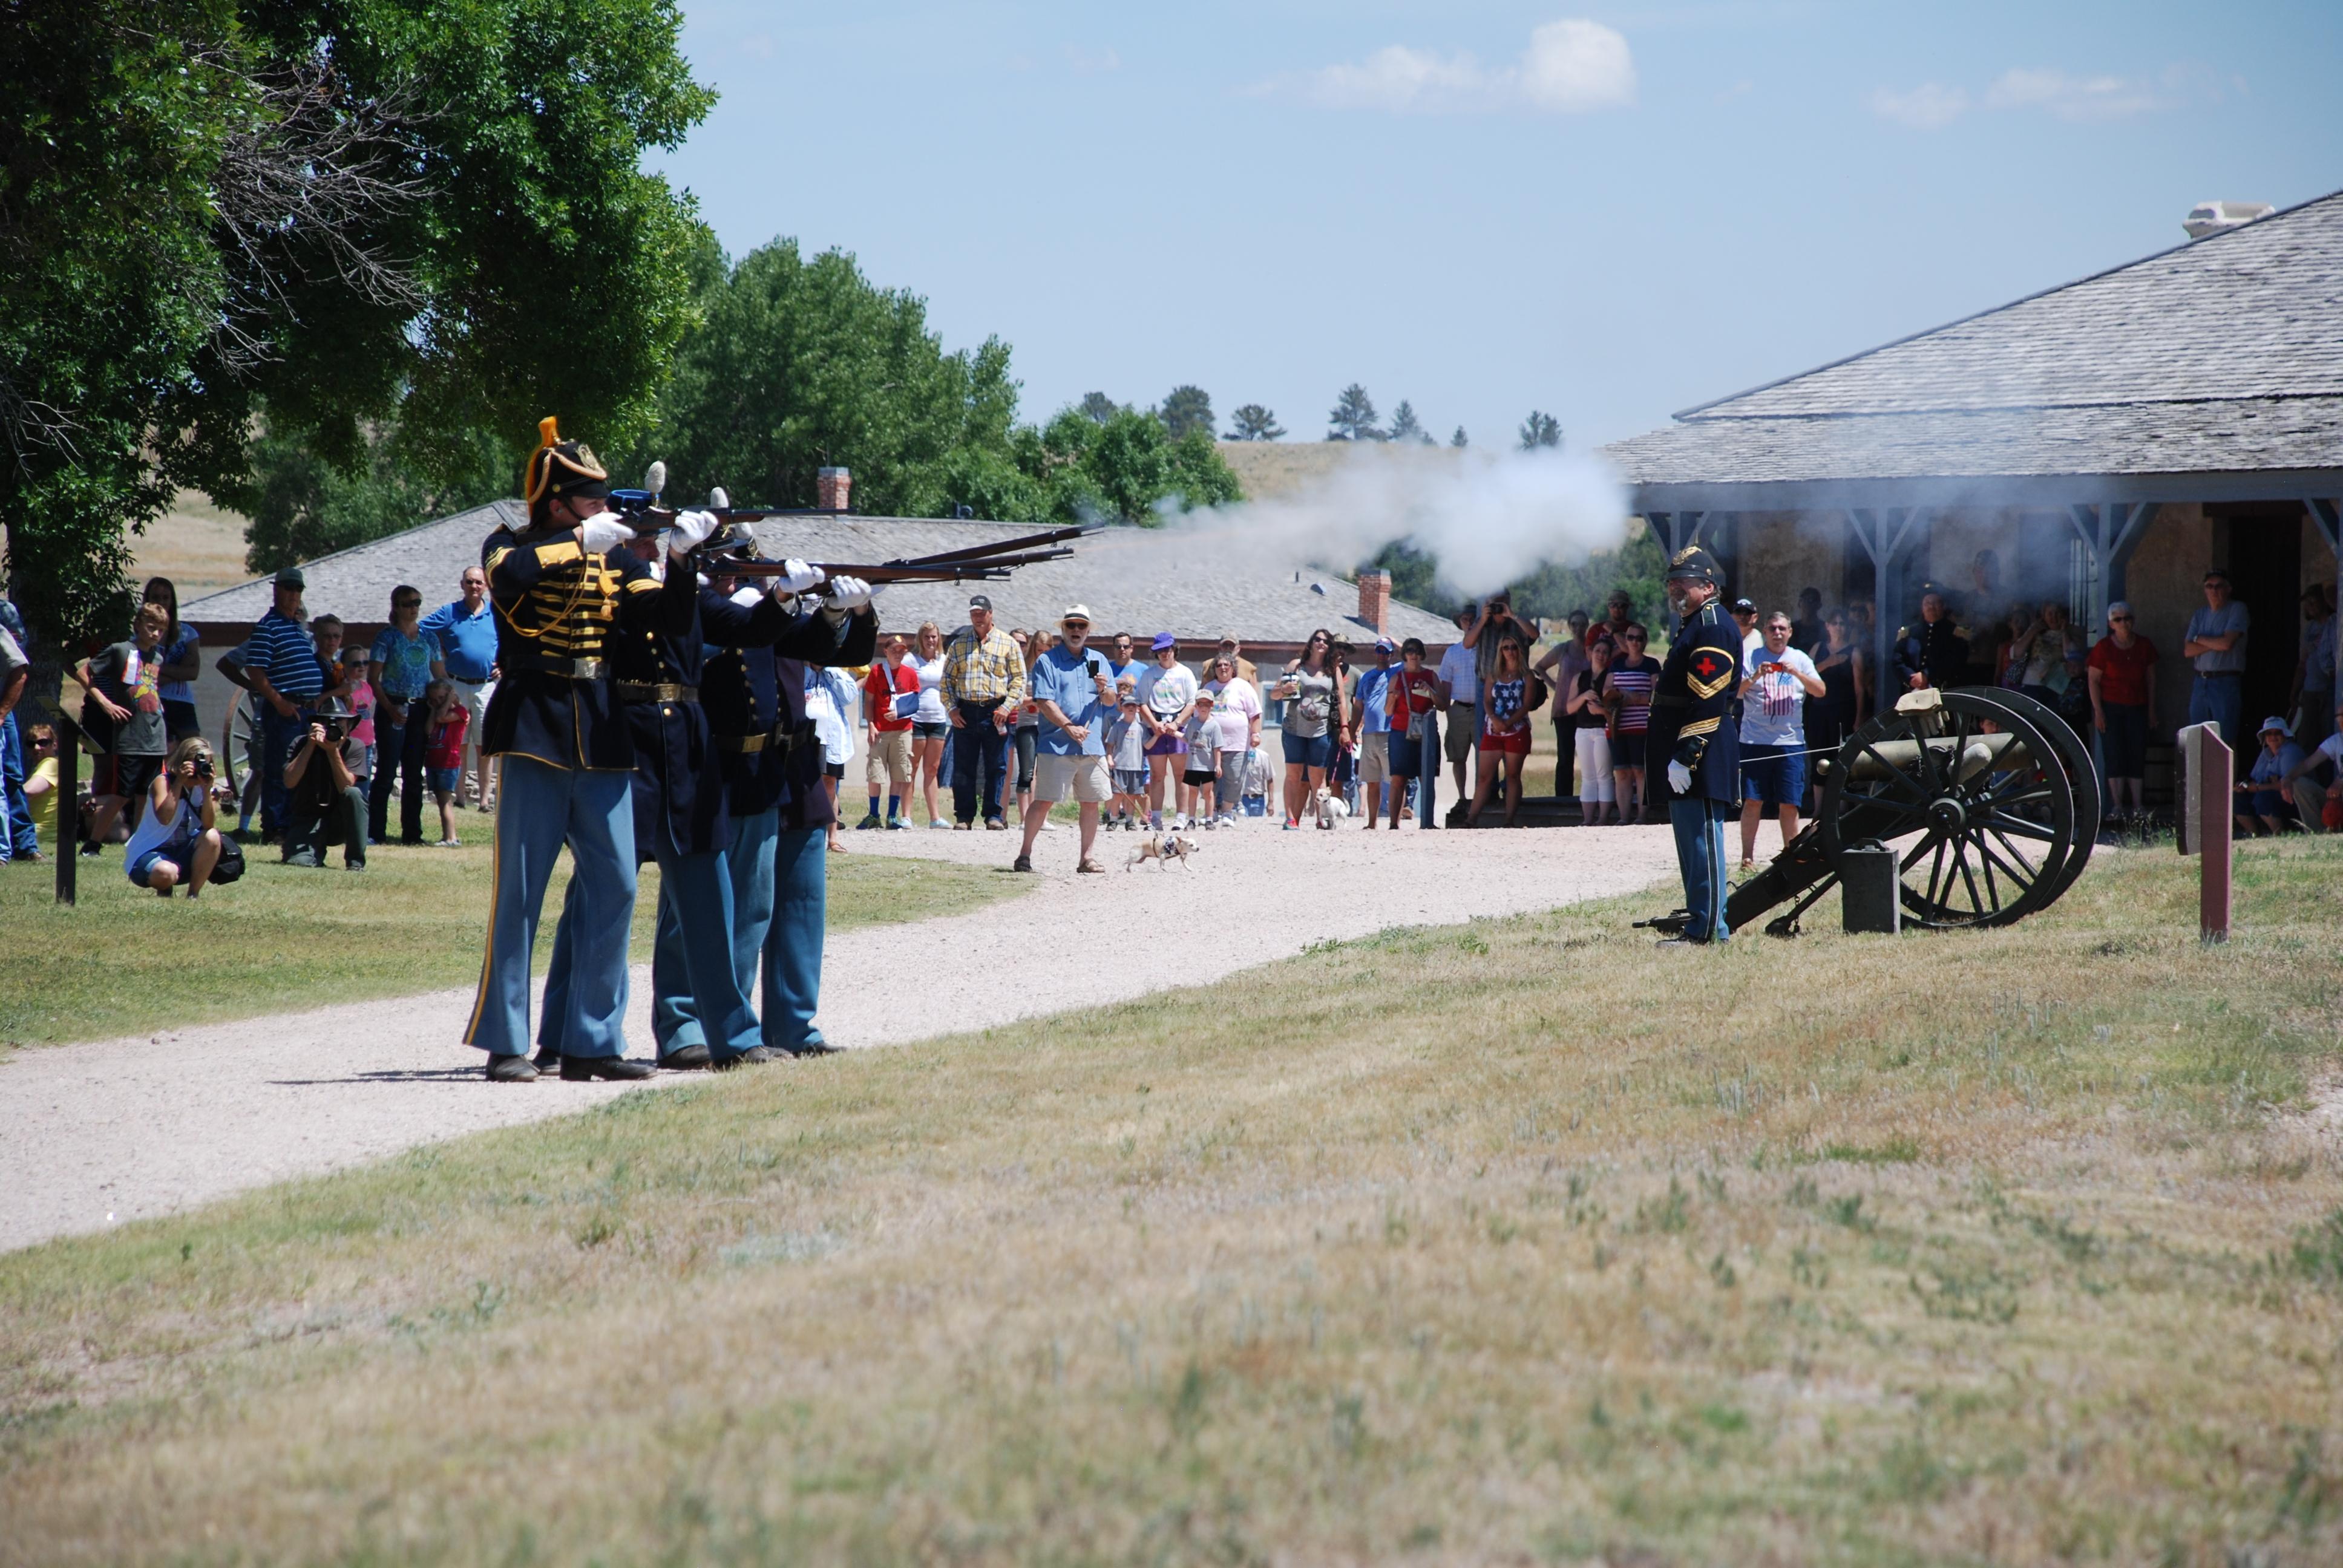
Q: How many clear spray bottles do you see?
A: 0